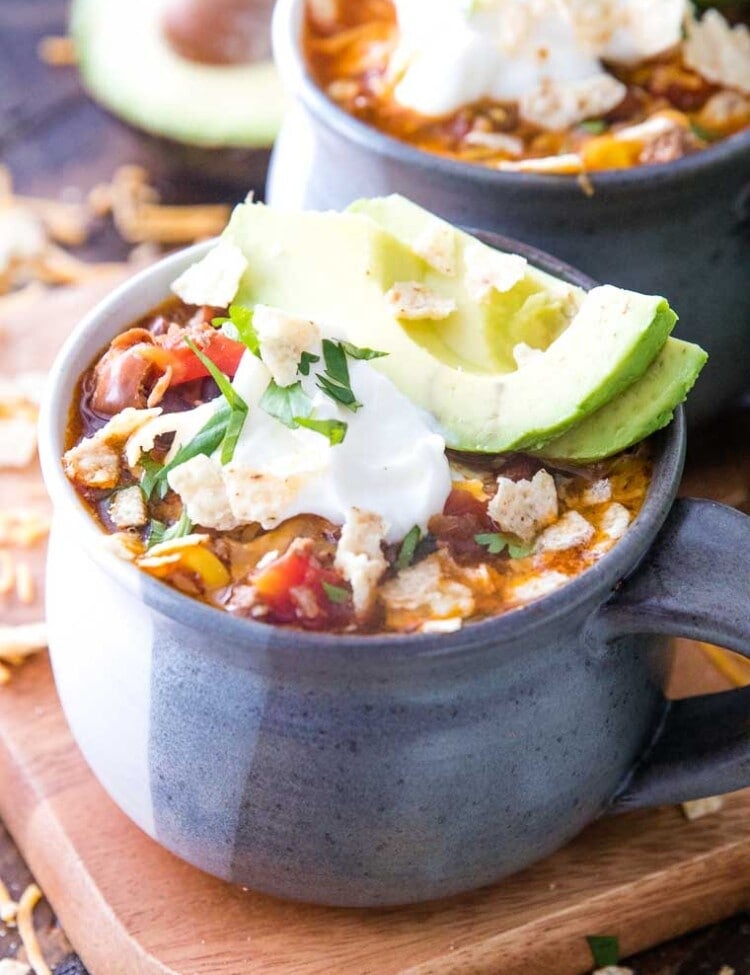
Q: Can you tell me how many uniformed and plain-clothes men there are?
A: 0